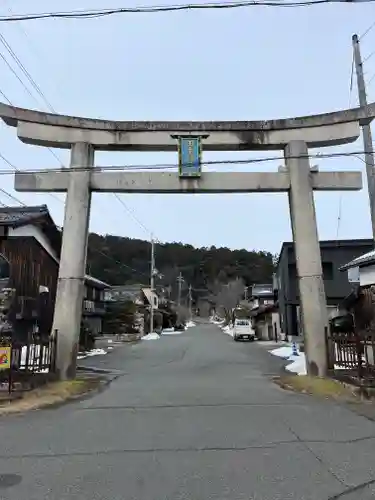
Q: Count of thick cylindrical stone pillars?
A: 2